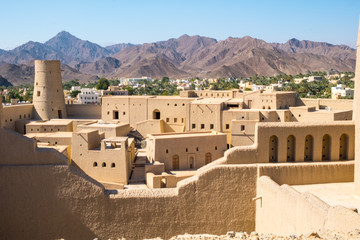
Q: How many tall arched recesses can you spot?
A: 5